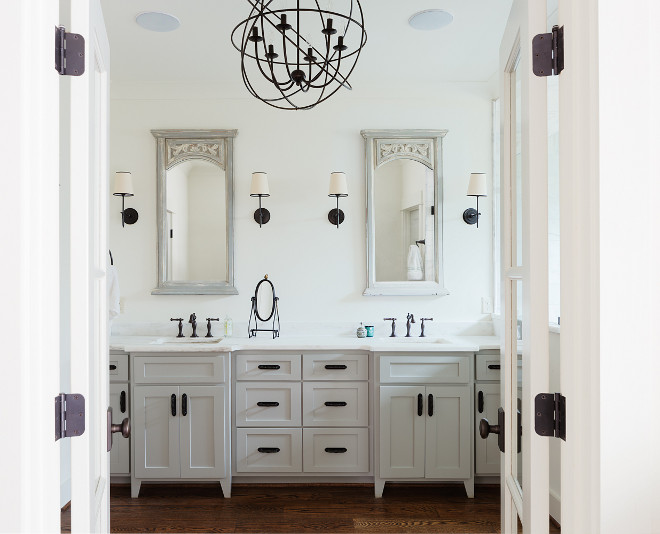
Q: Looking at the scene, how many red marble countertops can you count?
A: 0